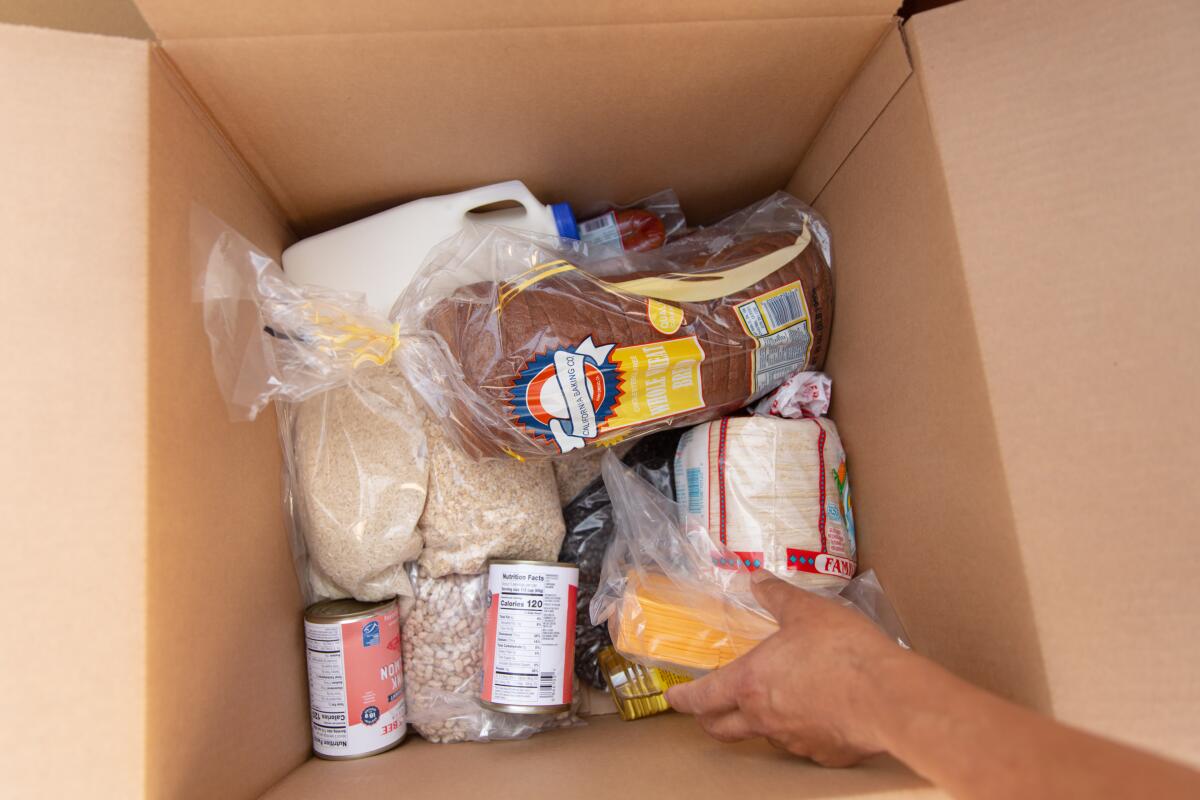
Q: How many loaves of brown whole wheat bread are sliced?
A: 1